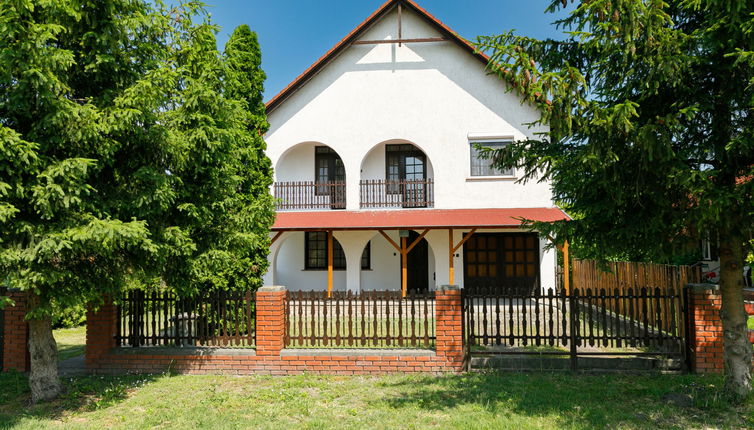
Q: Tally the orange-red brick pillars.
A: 5